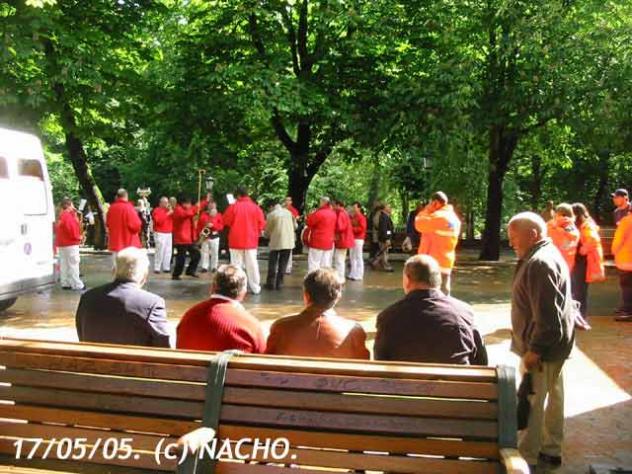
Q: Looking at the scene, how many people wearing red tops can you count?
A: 11